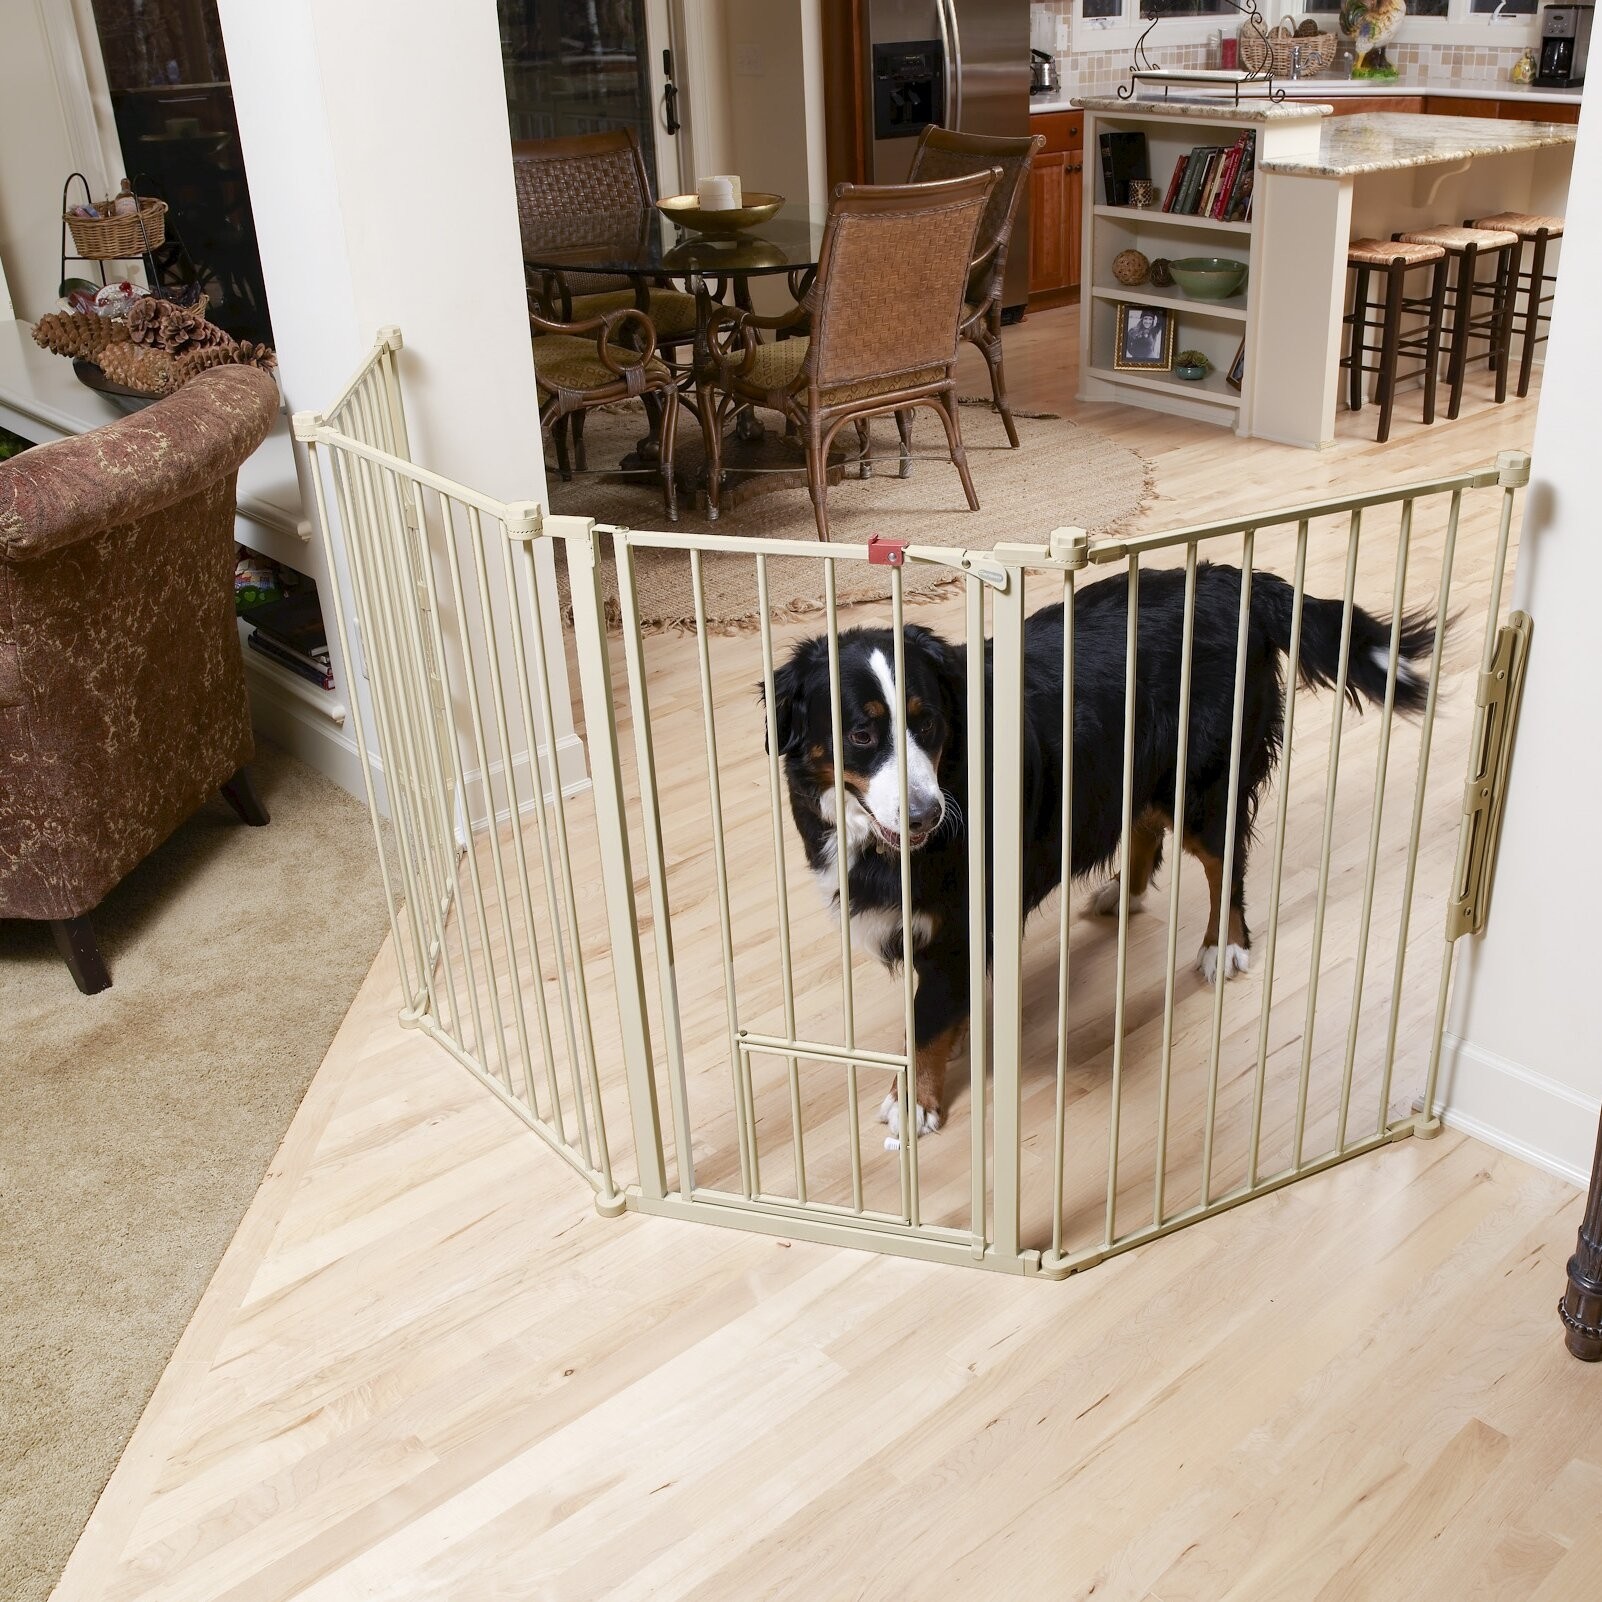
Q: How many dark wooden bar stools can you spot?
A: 3